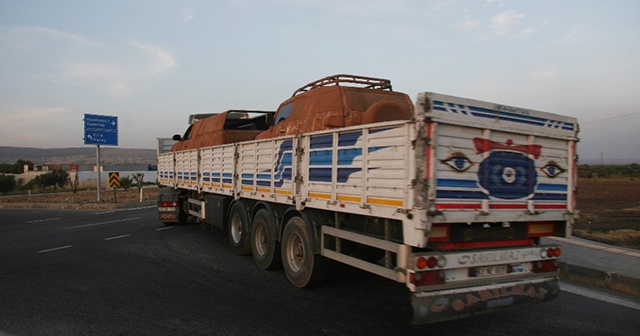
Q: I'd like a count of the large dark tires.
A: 3